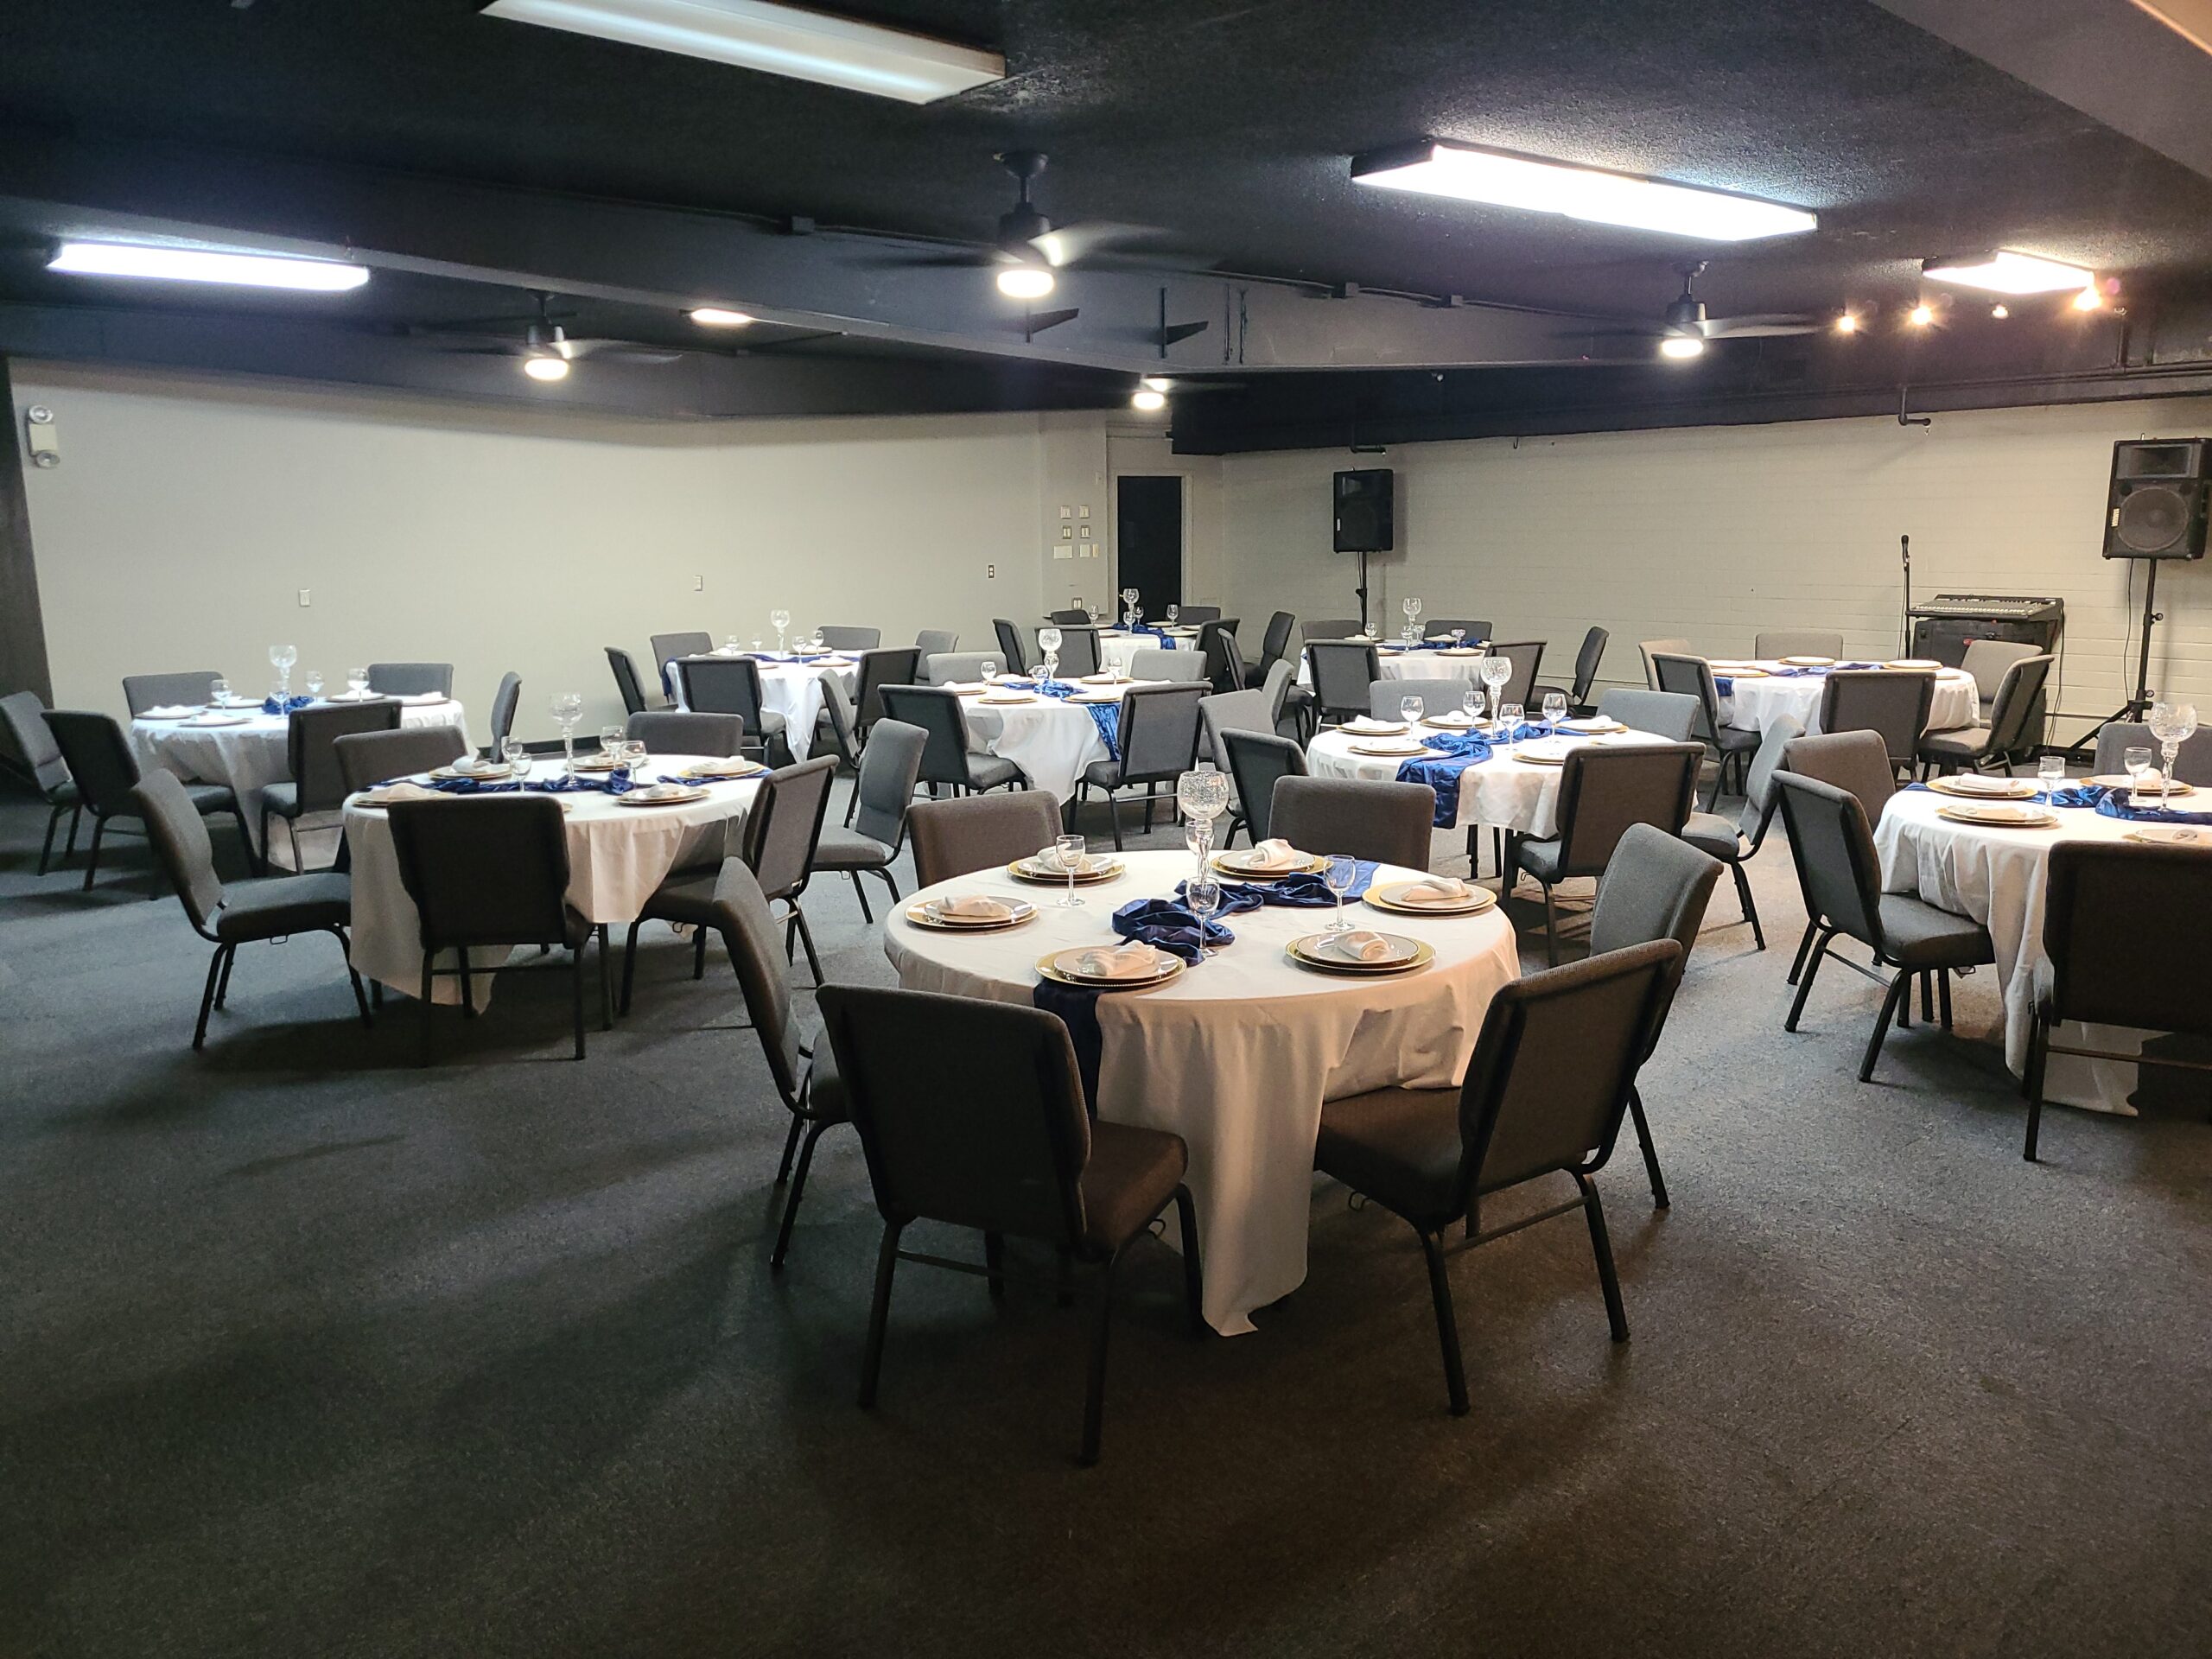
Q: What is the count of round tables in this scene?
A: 10